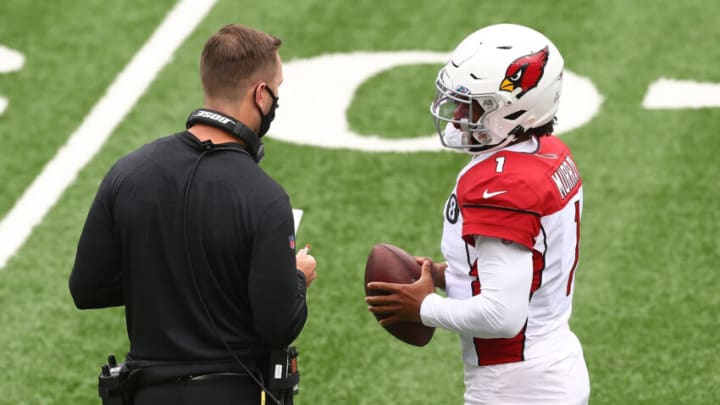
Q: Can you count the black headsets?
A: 1